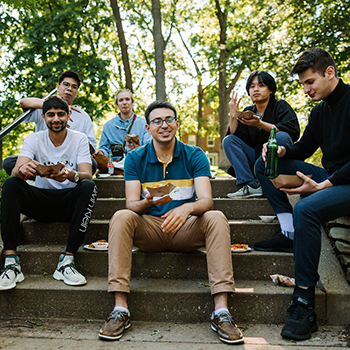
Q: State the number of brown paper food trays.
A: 5